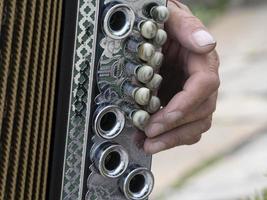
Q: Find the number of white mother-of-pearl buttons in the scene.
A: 10